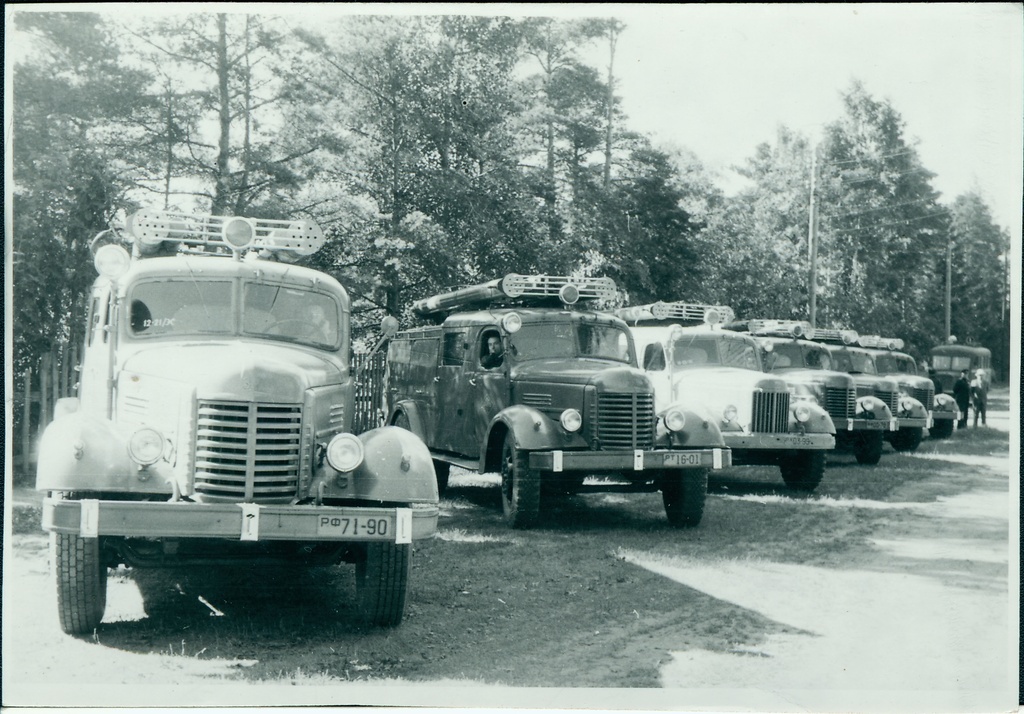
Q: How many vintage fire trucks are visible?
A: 6